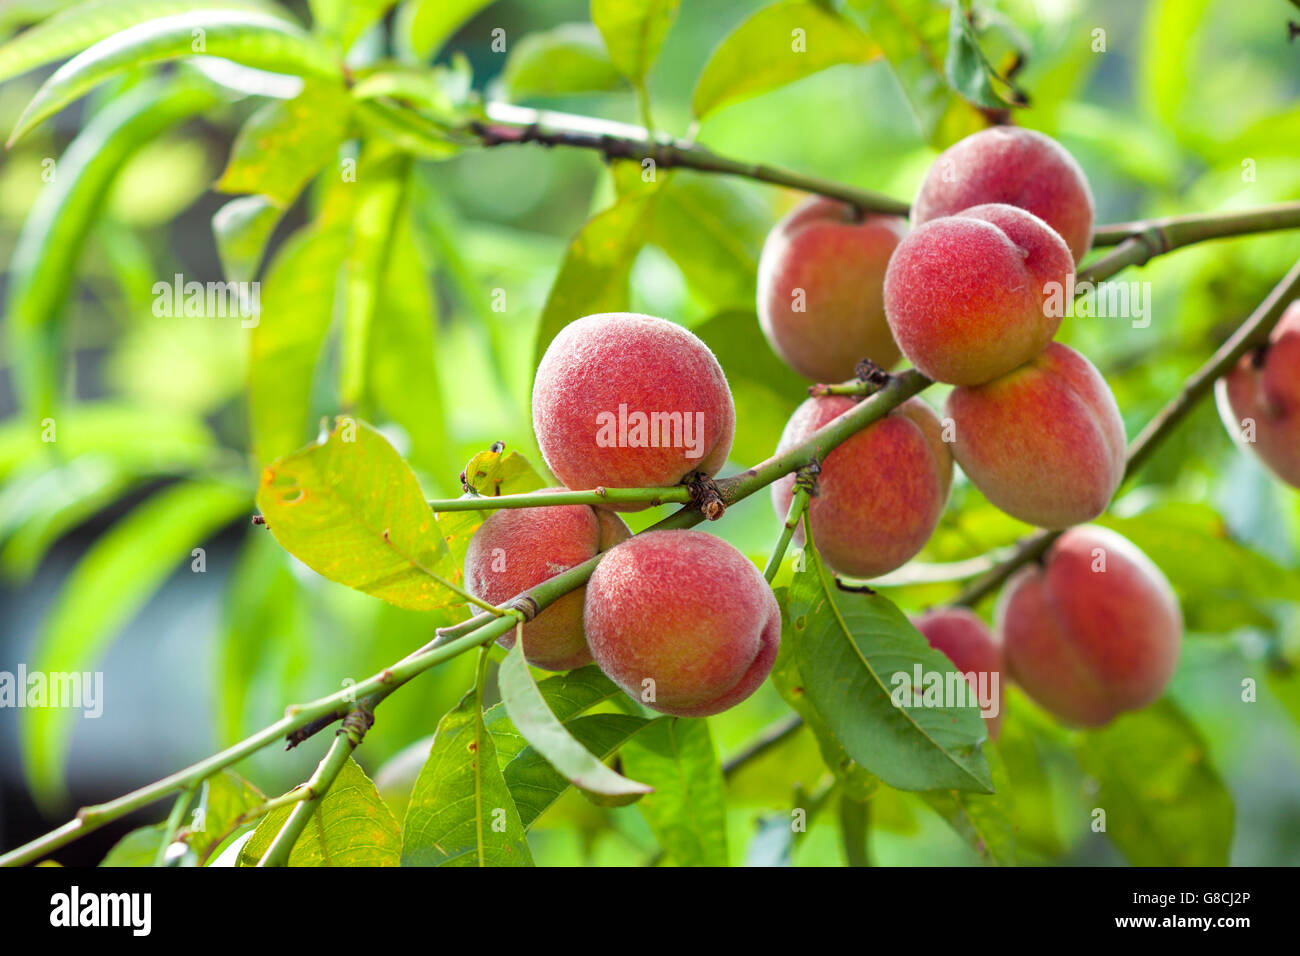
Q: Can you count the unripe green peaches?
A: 0